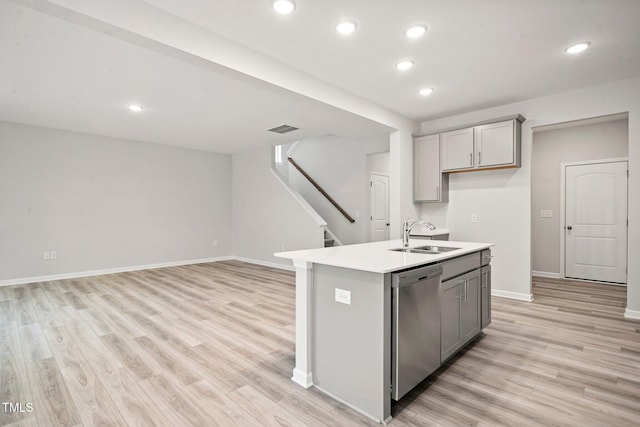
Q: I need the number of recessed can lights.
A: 7